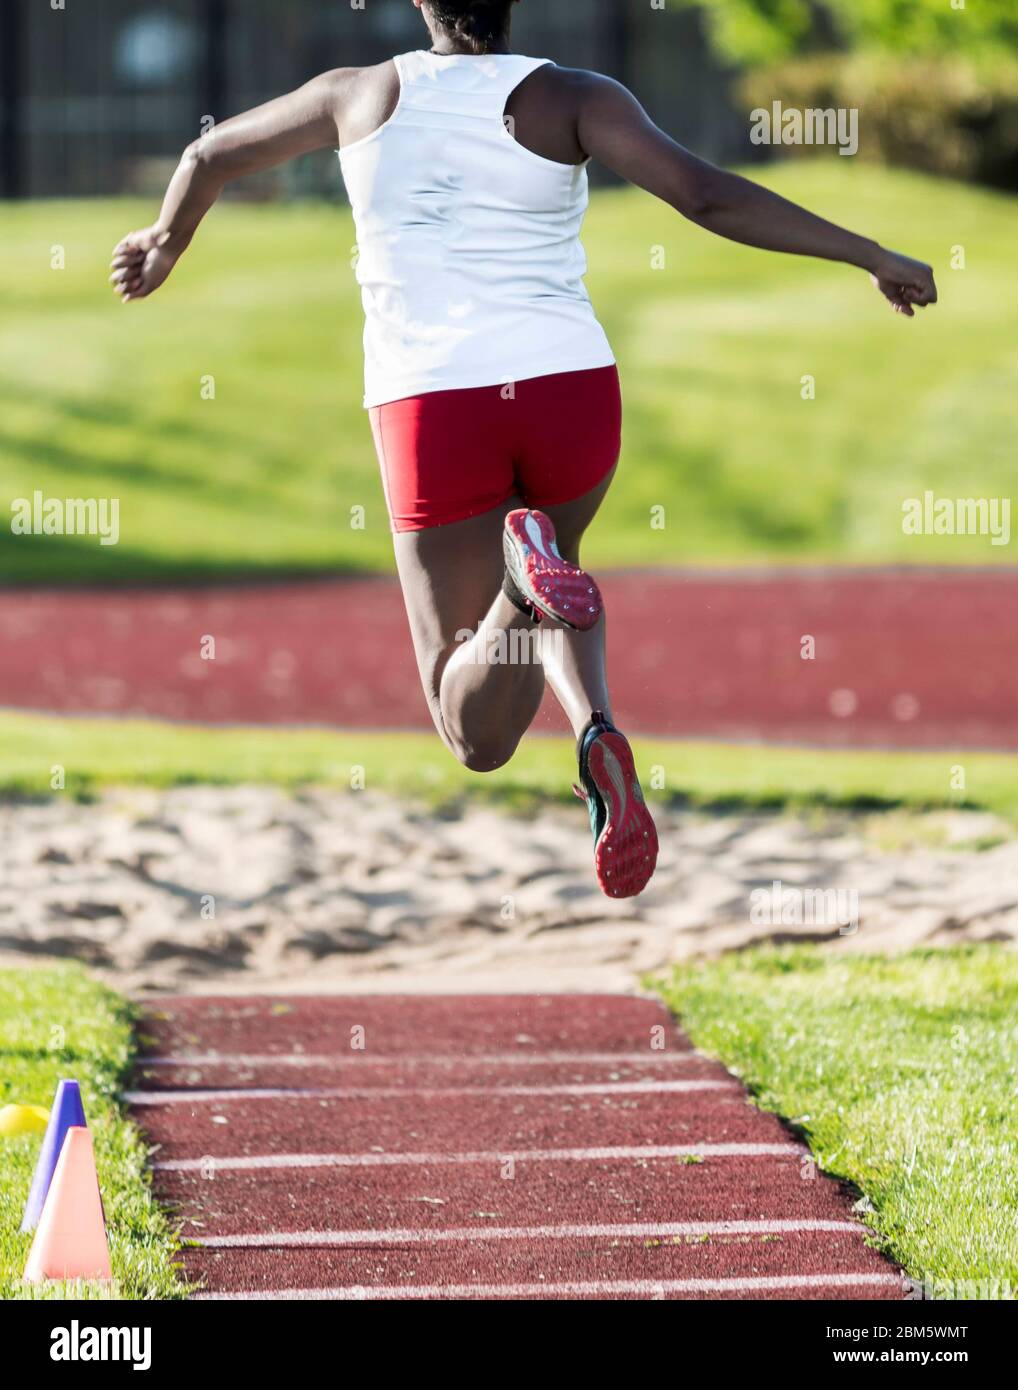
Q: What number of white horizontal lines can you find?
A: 5